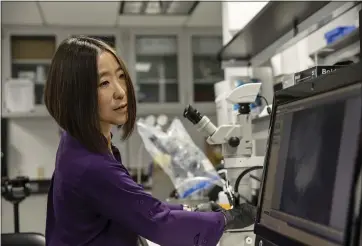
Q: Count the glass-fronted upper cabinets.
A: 4